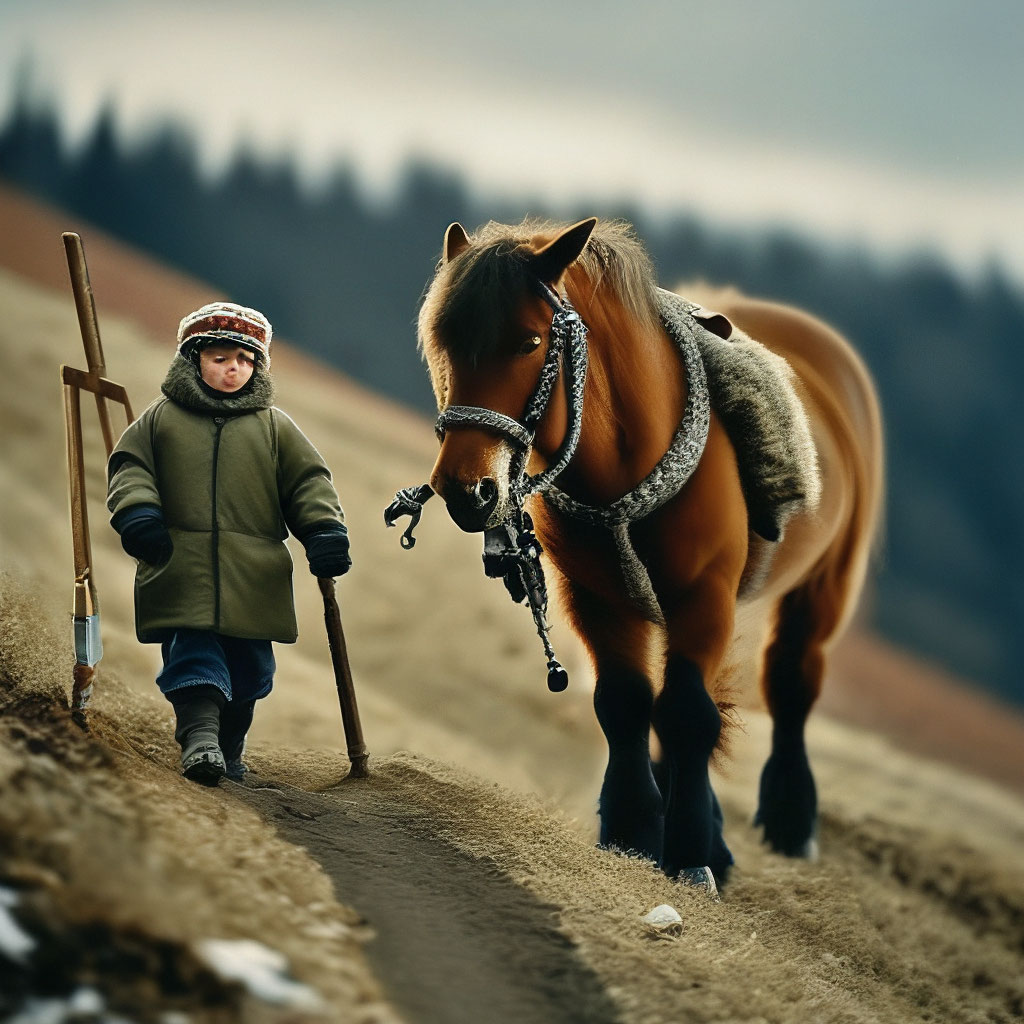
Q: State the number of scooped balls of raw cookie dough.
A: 0